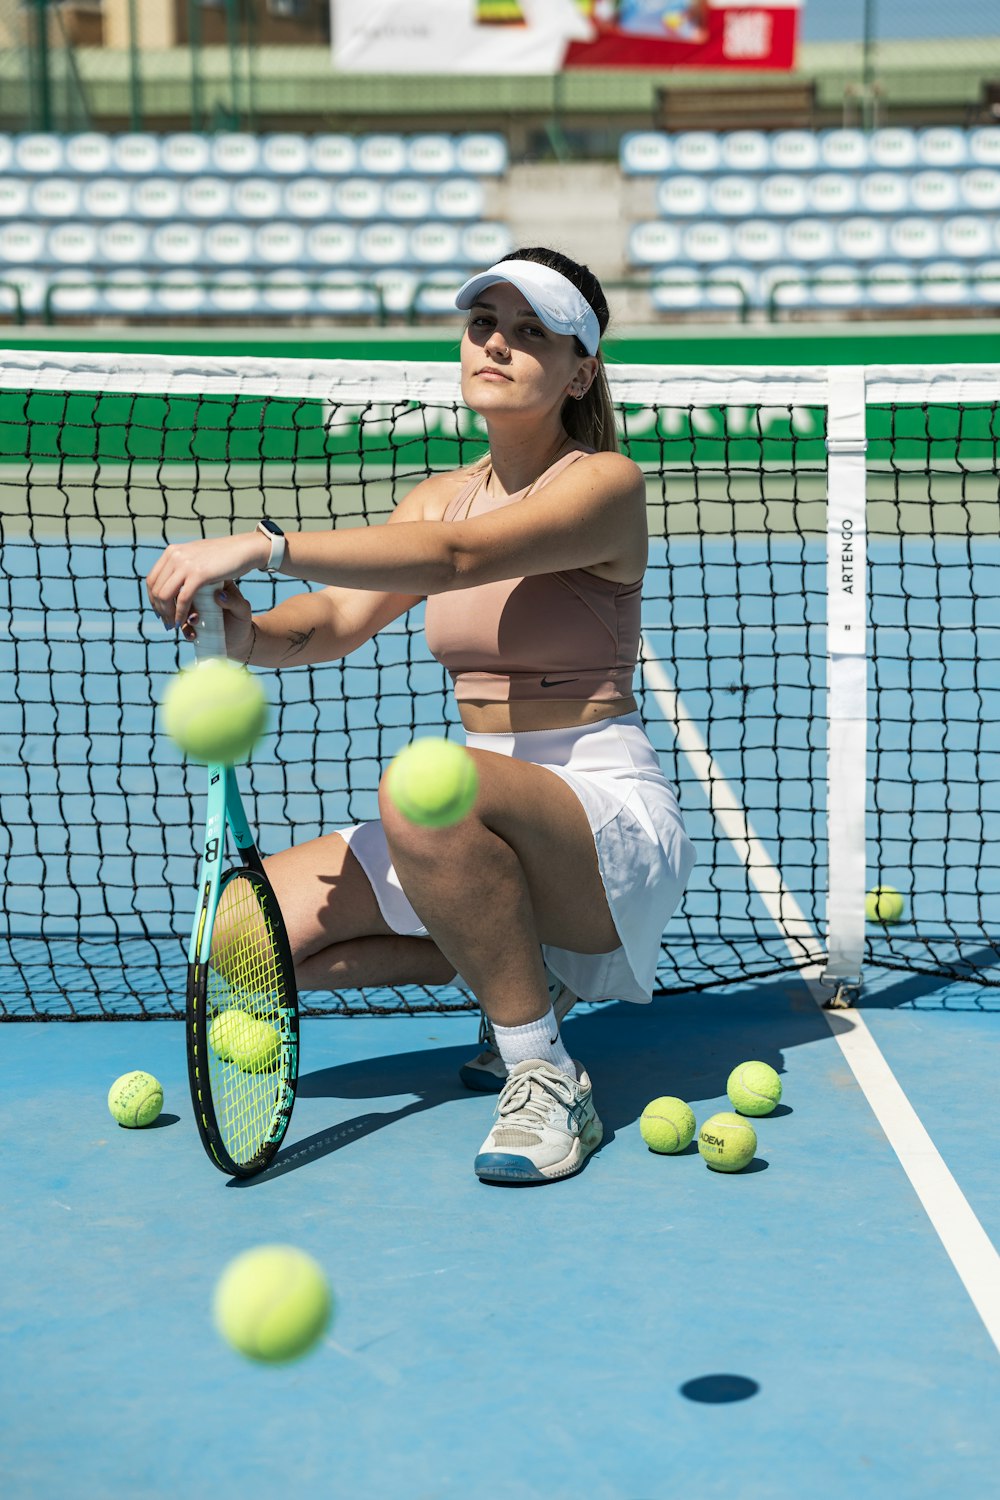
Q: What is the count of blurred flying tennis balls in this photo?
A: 3